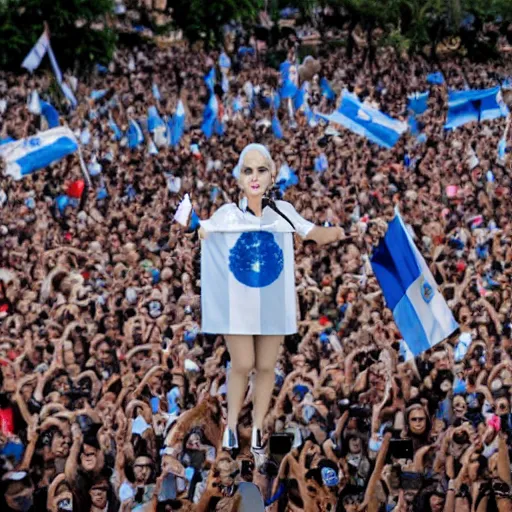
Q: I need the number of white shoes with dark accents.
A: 2